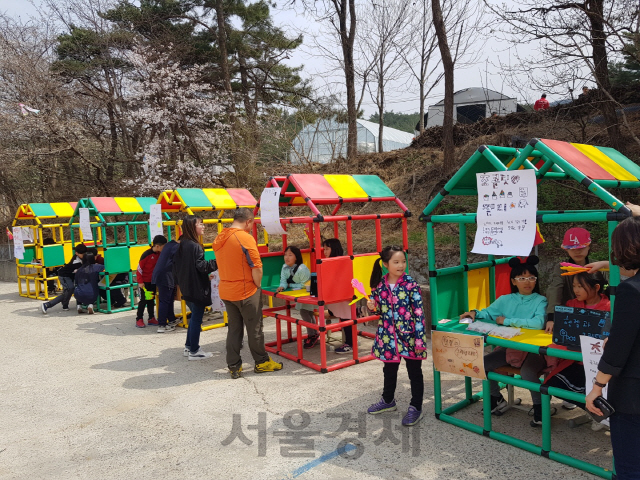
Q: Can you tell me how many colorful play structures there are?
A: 5